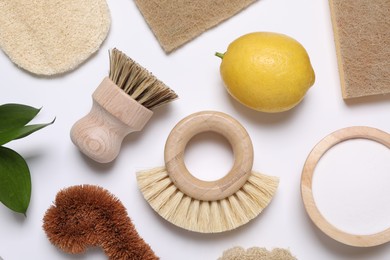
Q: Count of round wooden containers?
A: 1